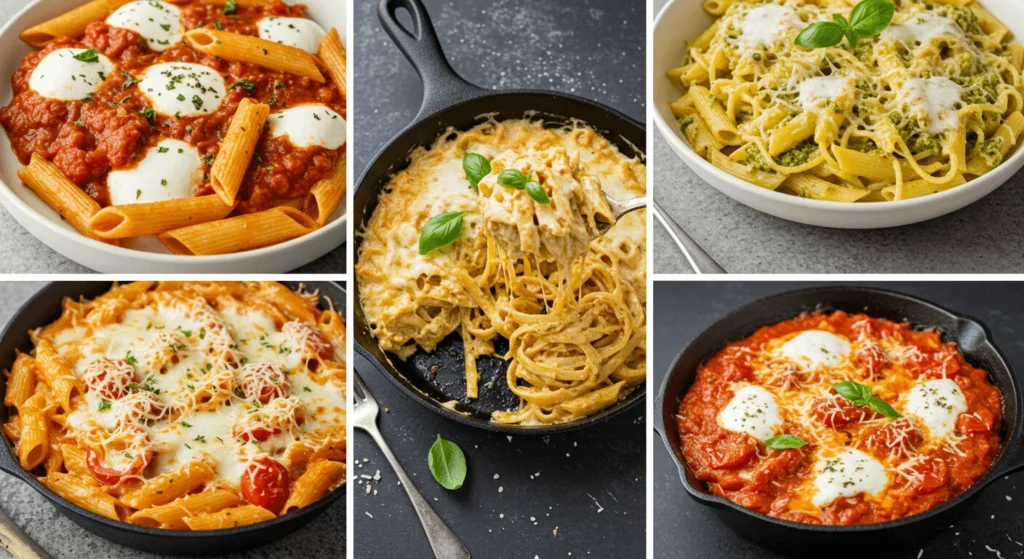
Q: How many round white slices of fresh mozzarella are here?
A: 10